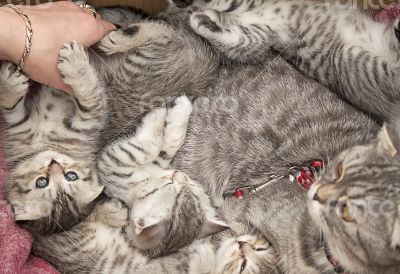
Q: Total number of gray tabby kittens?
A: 4